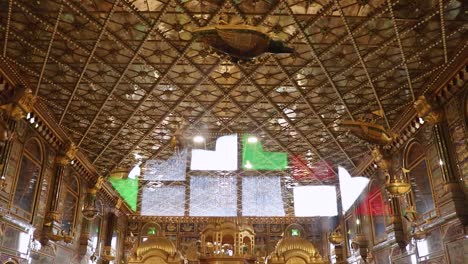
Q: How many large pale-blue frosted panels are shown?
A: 4